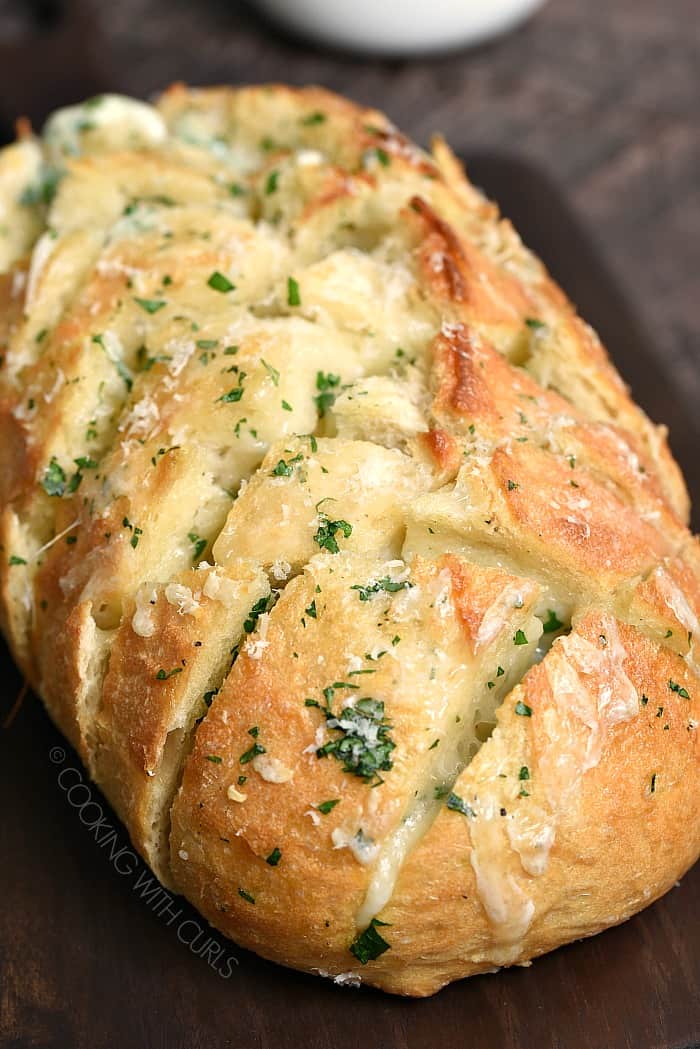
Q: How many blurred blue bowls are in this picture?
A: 0